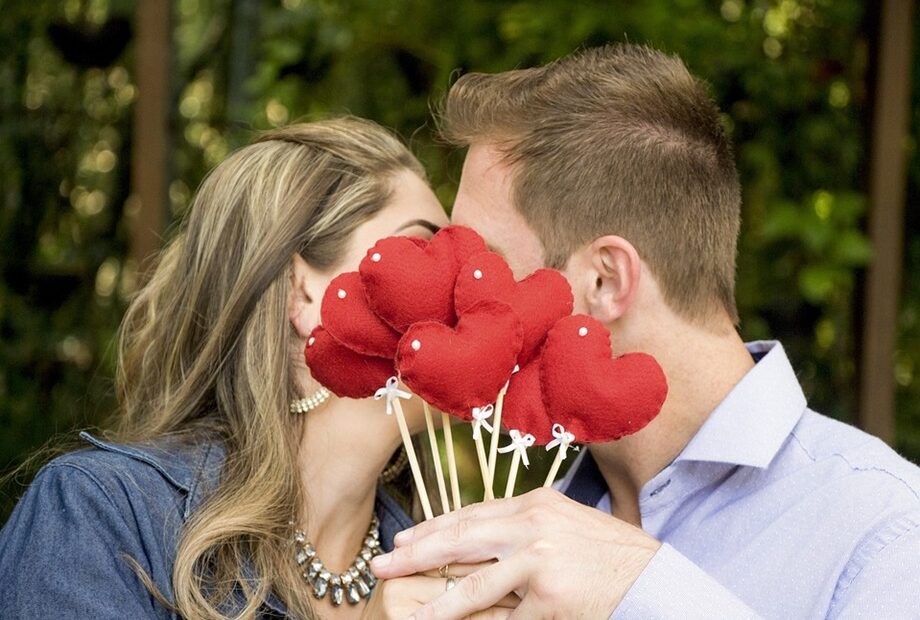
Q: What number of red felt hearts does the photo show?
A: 7